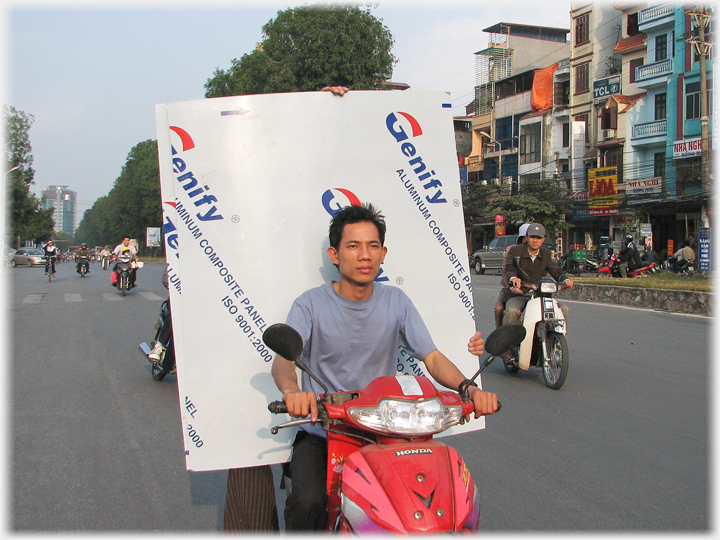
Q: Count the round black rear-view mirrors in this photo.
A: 2